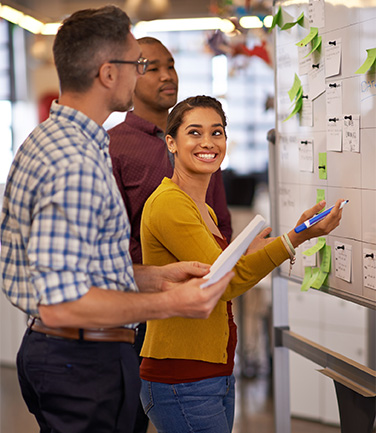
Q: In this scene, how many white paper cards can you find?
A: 12